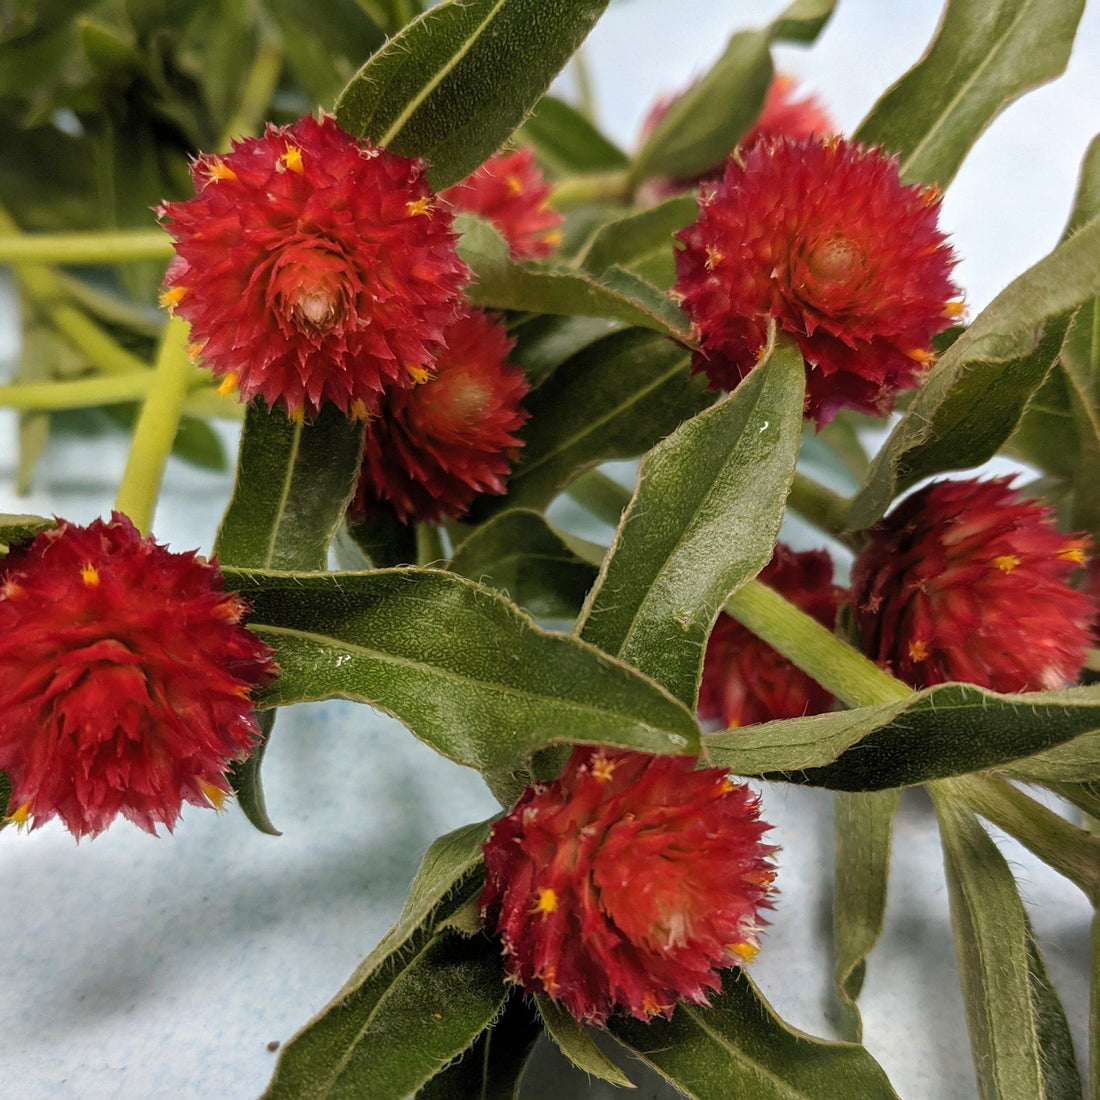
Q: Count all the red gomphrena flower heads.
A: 9